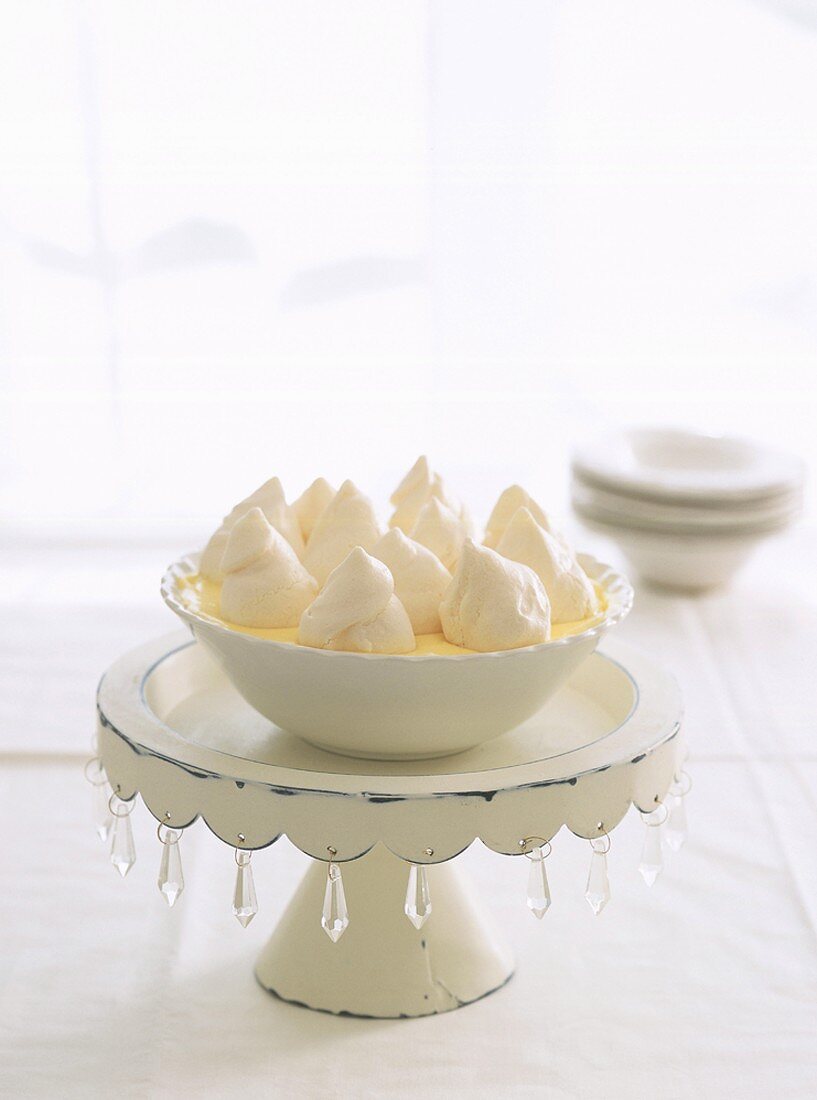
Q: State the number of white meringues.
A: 11